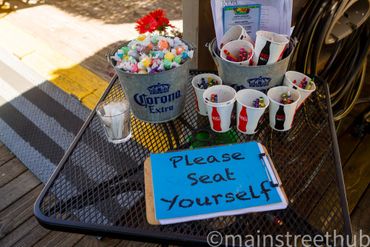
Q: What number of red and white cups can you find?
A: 8